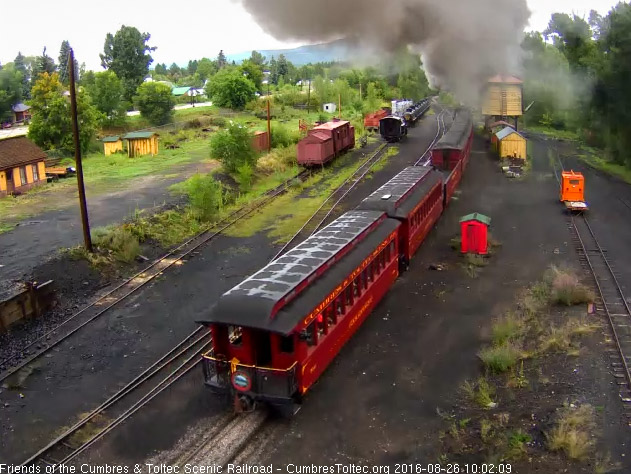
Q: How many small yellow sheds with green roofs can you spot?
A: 2